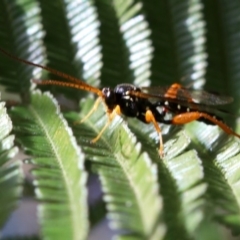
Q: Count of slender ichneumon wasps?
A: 1